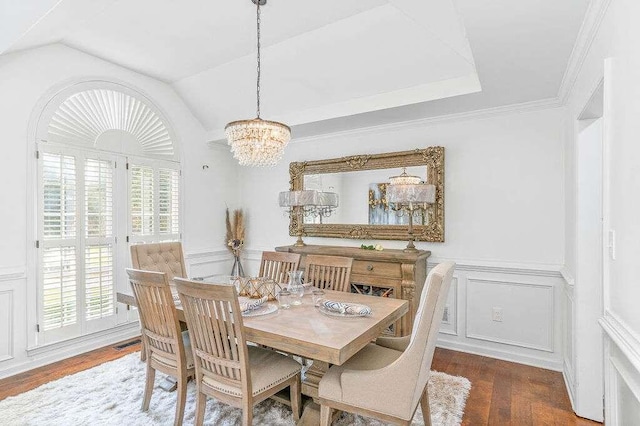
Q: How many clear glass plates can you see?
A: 2